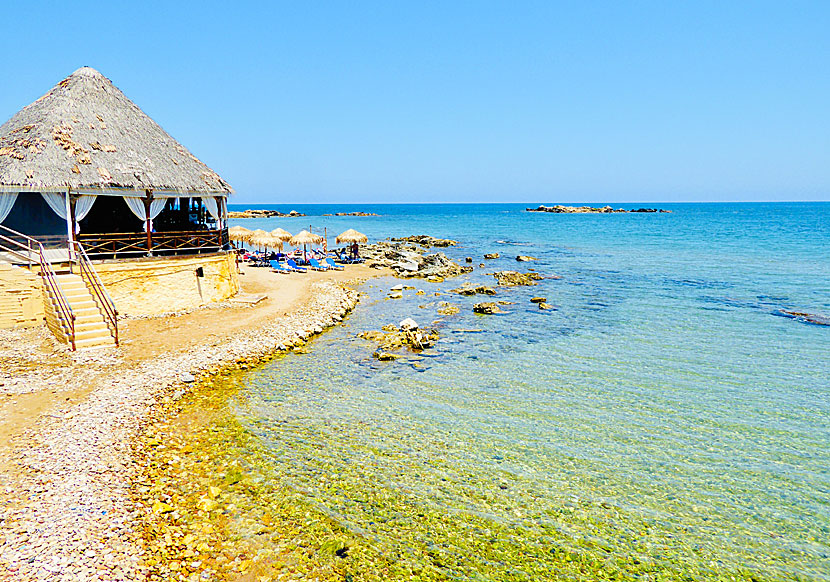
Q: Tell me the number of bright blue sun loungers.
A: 4